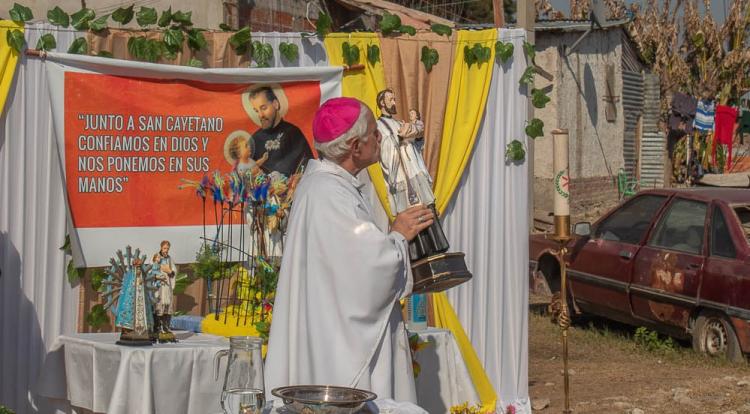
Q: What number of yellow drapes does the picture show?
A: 3